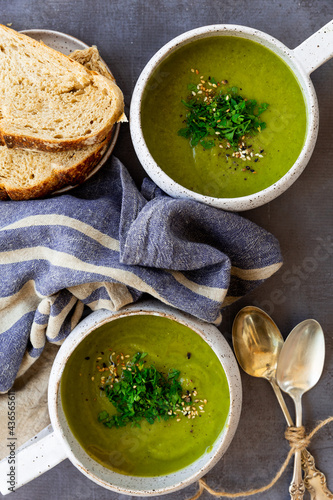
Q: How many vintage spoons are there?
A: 2